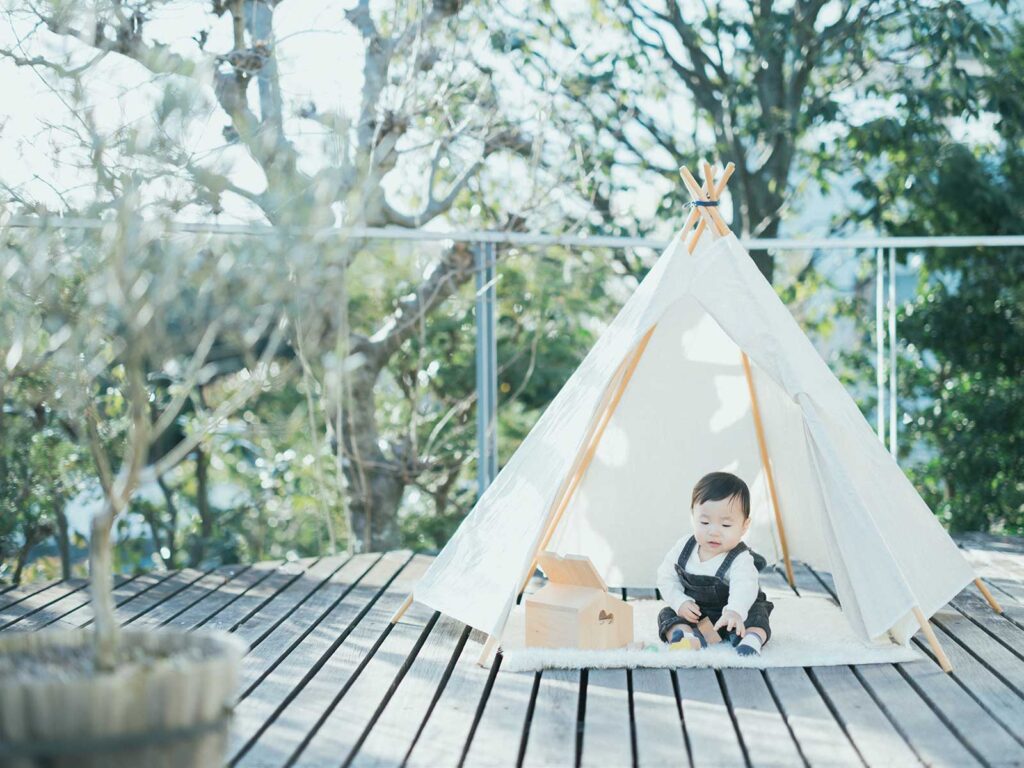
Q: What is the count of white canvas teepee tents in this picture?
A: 1